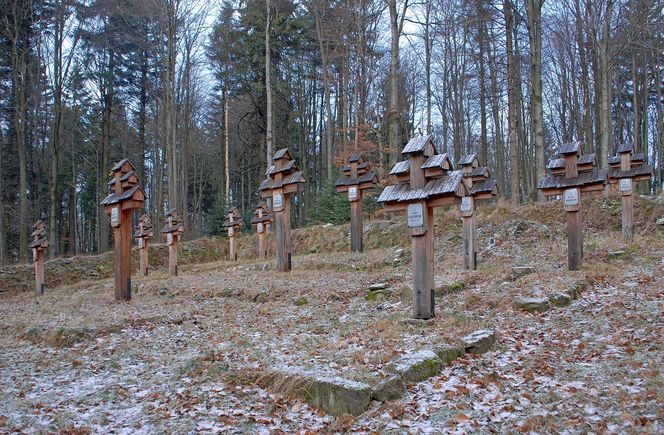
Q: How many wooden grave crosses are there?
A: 12